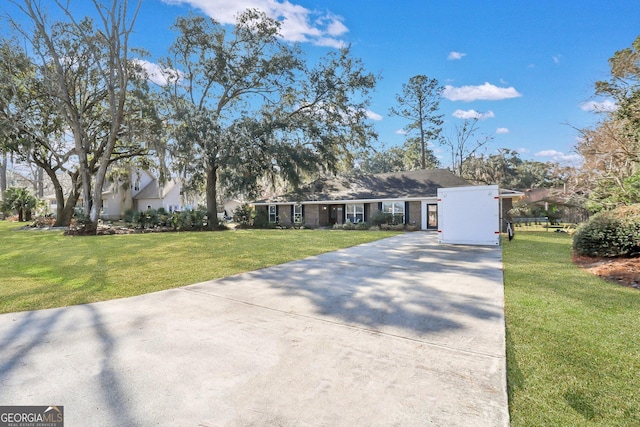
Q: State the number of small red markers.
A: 4